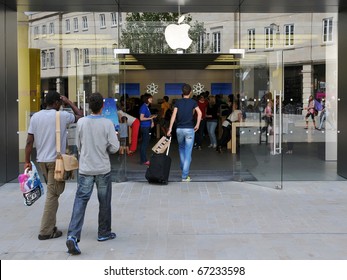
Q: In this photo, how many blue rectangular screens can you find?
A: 3